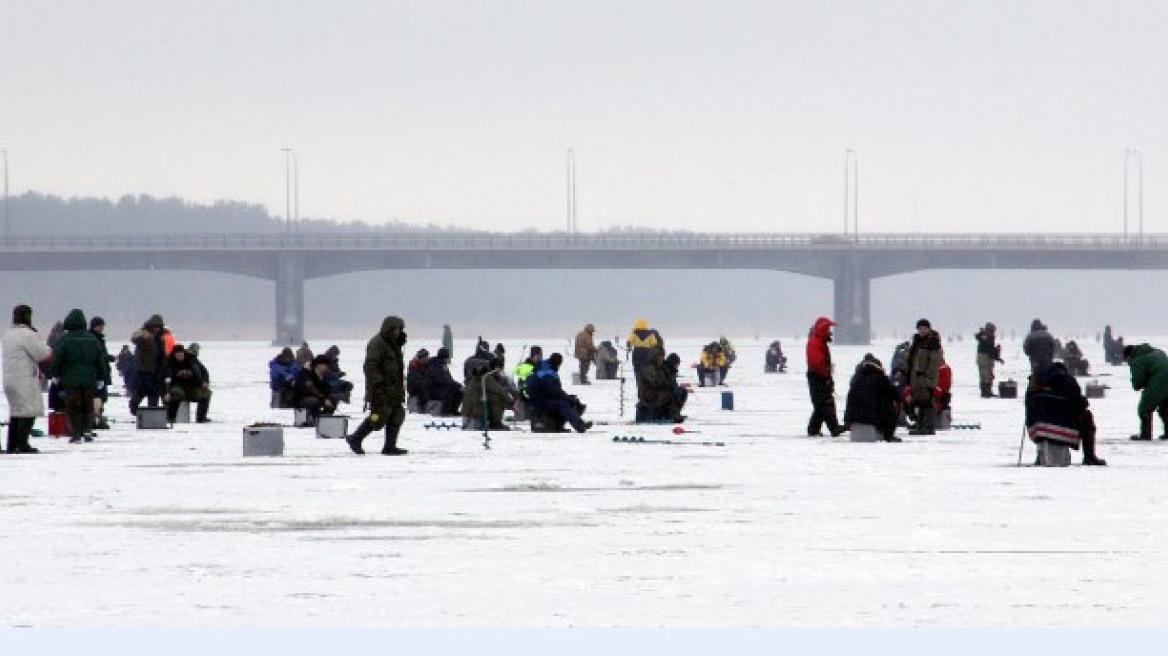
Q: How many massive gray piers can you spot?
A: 2